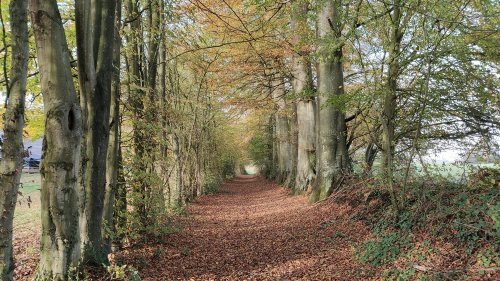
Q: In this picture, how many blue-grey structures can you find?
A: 1